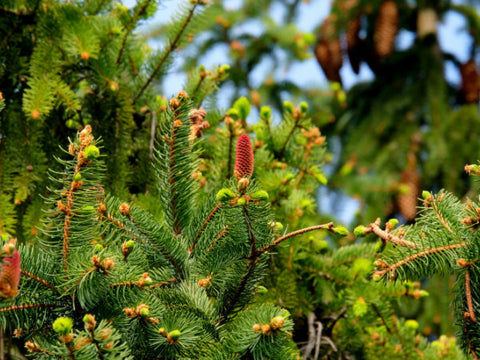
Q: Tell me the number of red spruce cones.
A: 2